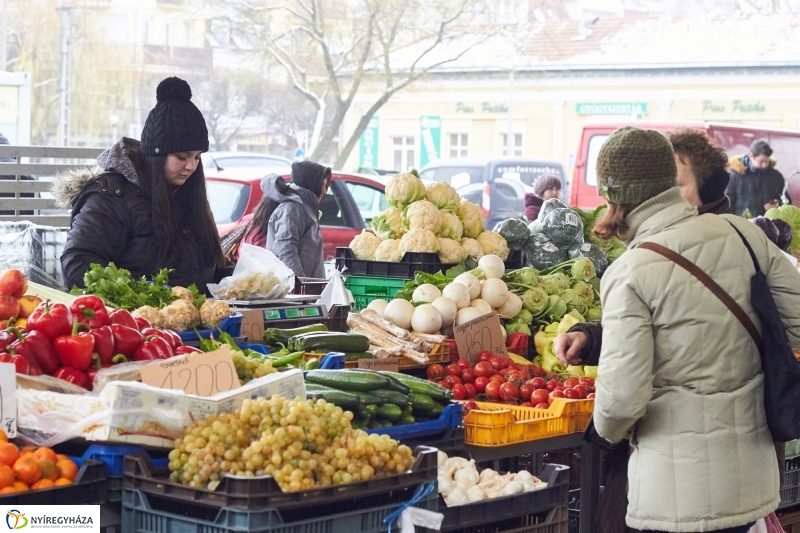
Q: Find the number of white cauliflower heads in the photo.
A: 12